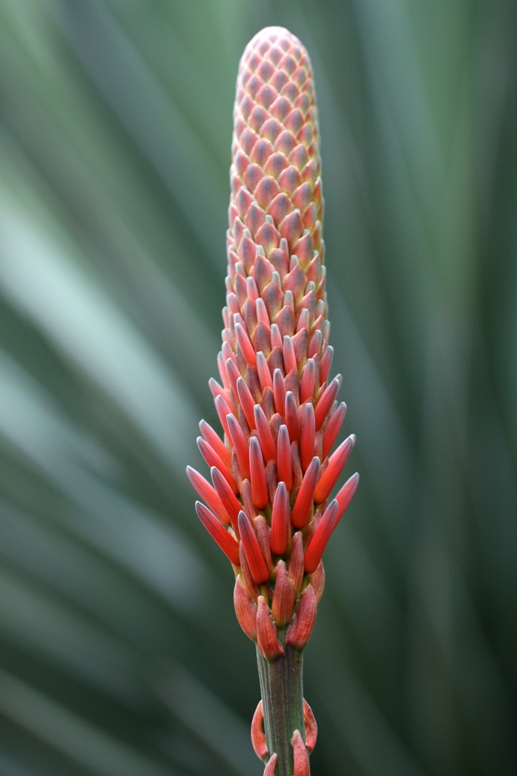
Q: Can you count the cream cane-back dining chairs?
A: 0